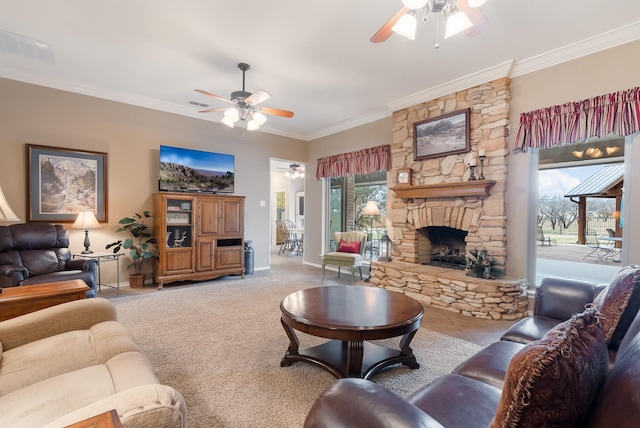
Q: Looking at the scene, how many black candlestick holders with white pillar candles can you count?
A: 2